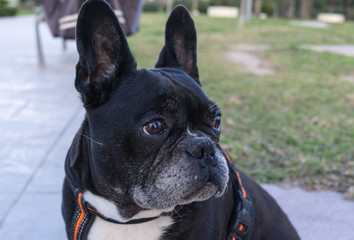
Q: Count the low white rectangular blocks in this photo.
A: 2